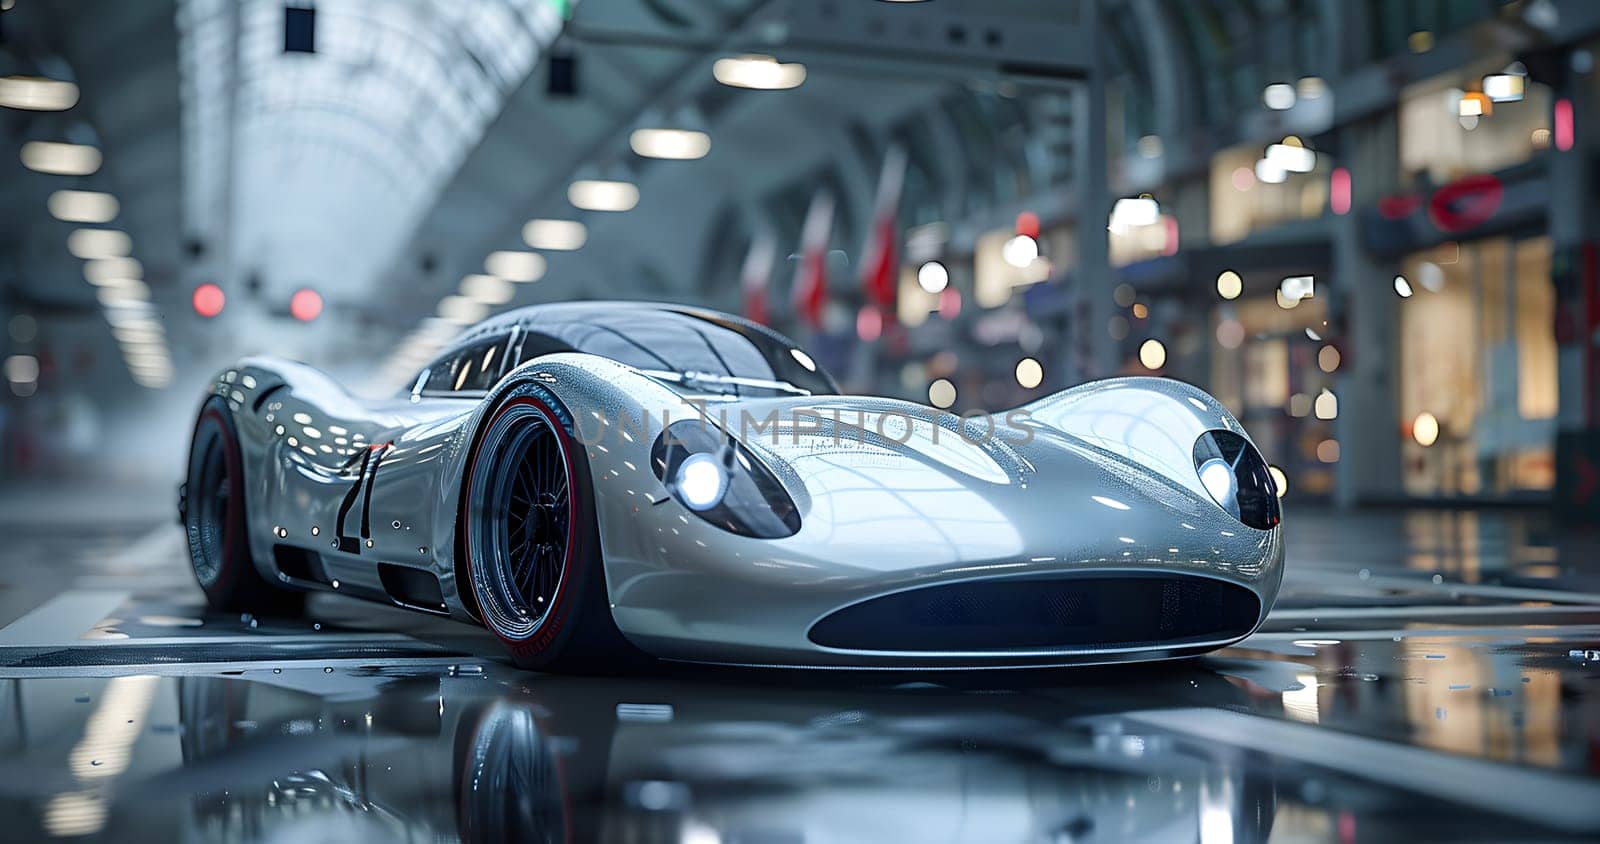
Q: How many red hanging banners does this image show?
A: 3